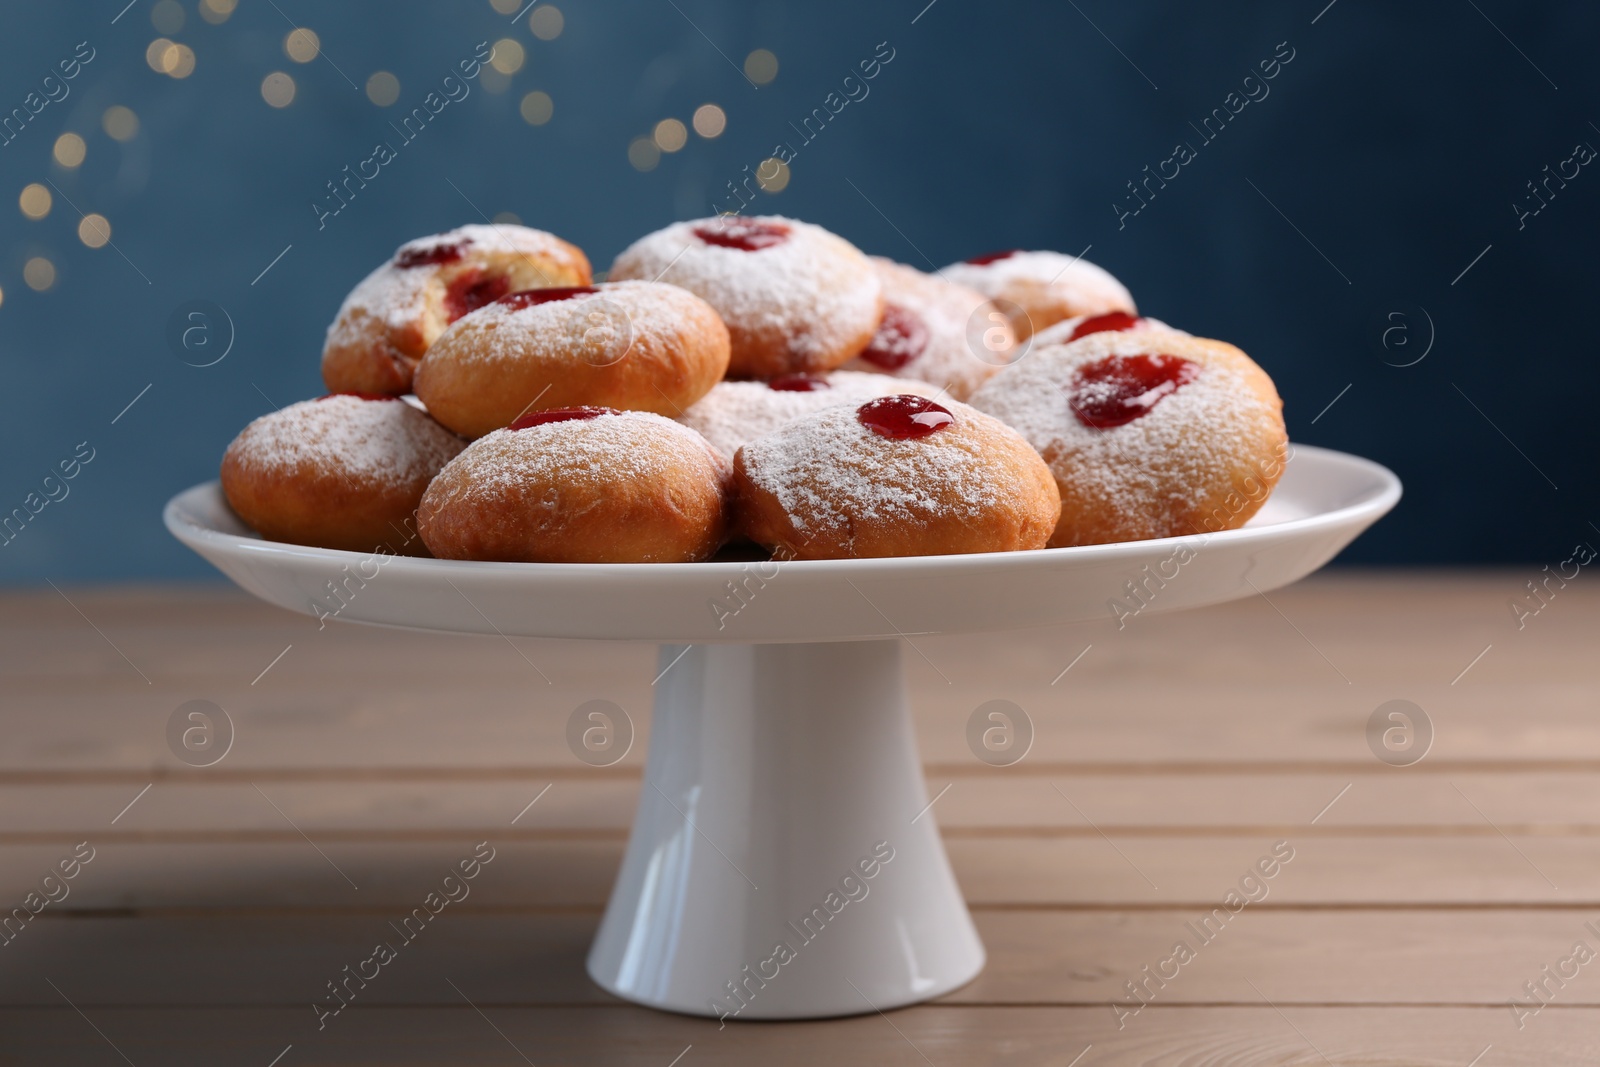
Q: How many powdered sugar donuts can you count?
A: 11